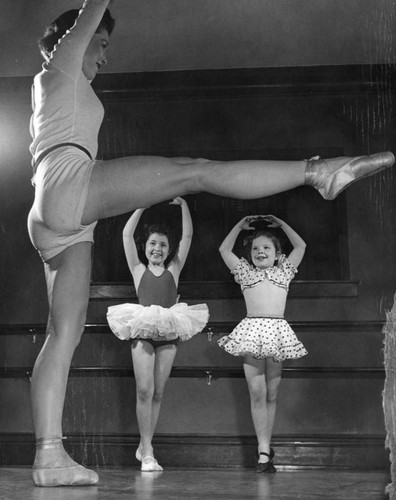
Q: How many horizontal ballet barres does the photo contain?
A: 2